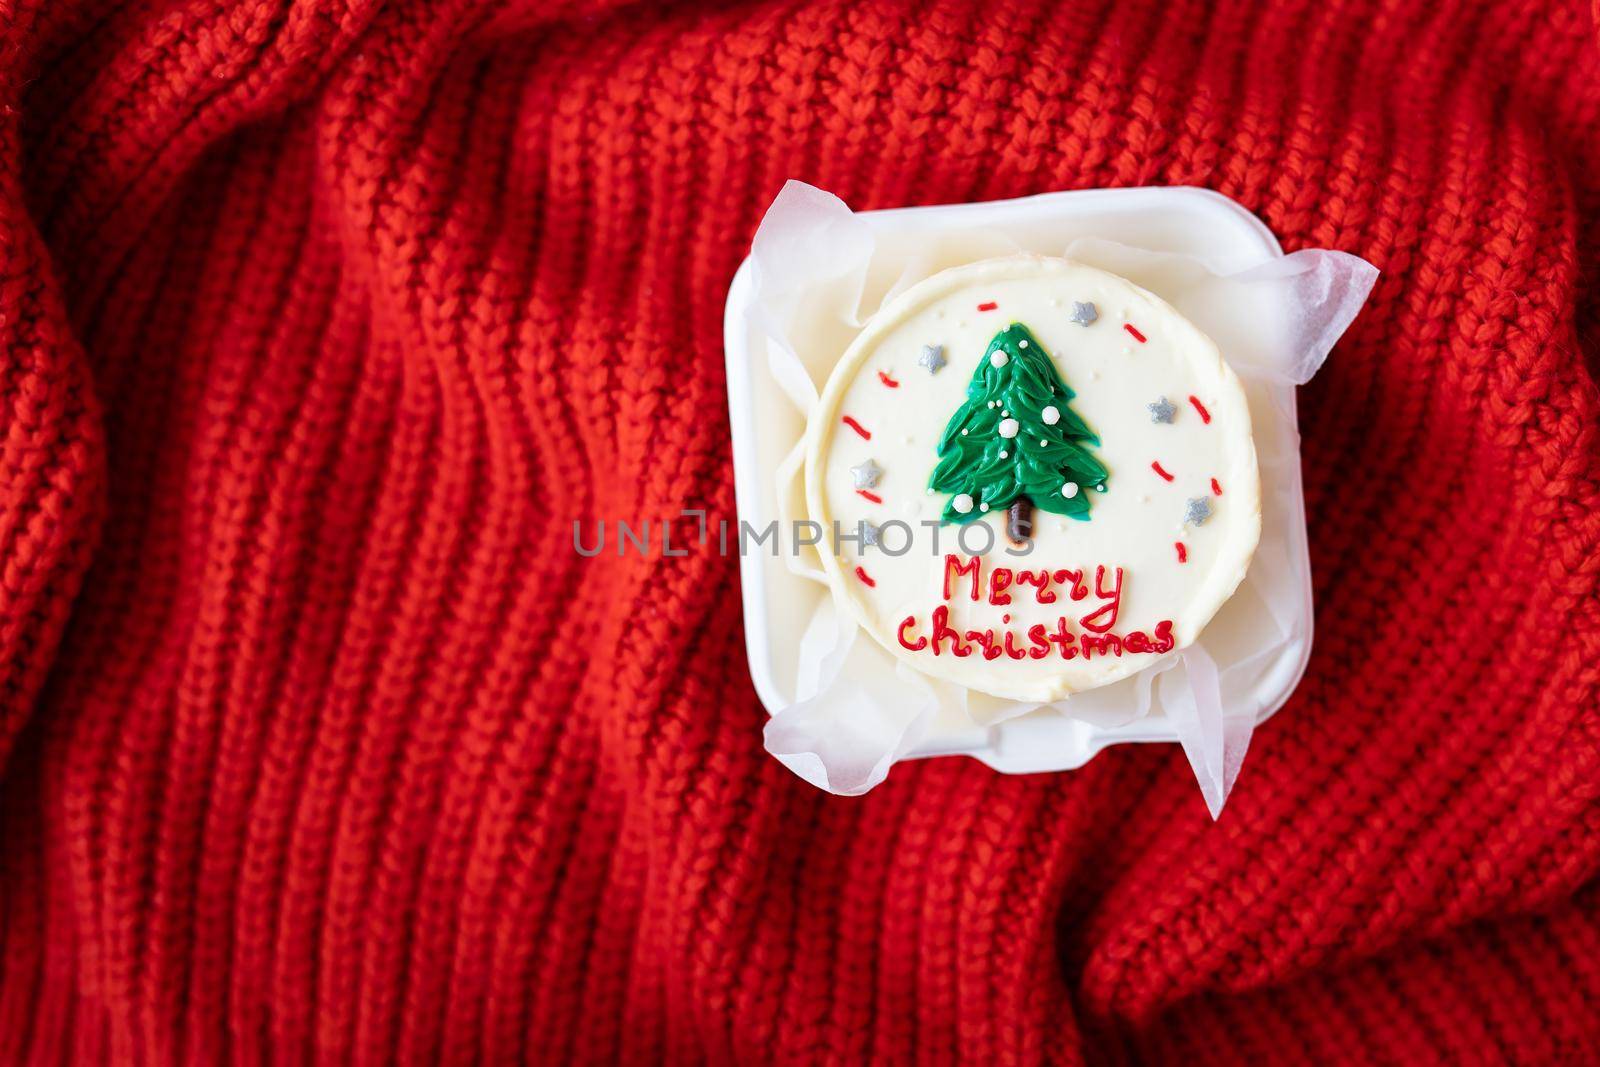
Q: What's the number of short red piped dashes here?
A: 10